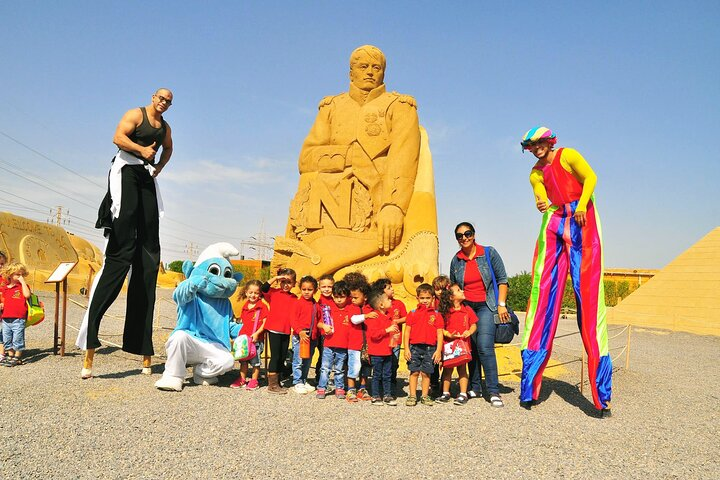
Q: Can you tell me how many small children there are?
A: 13